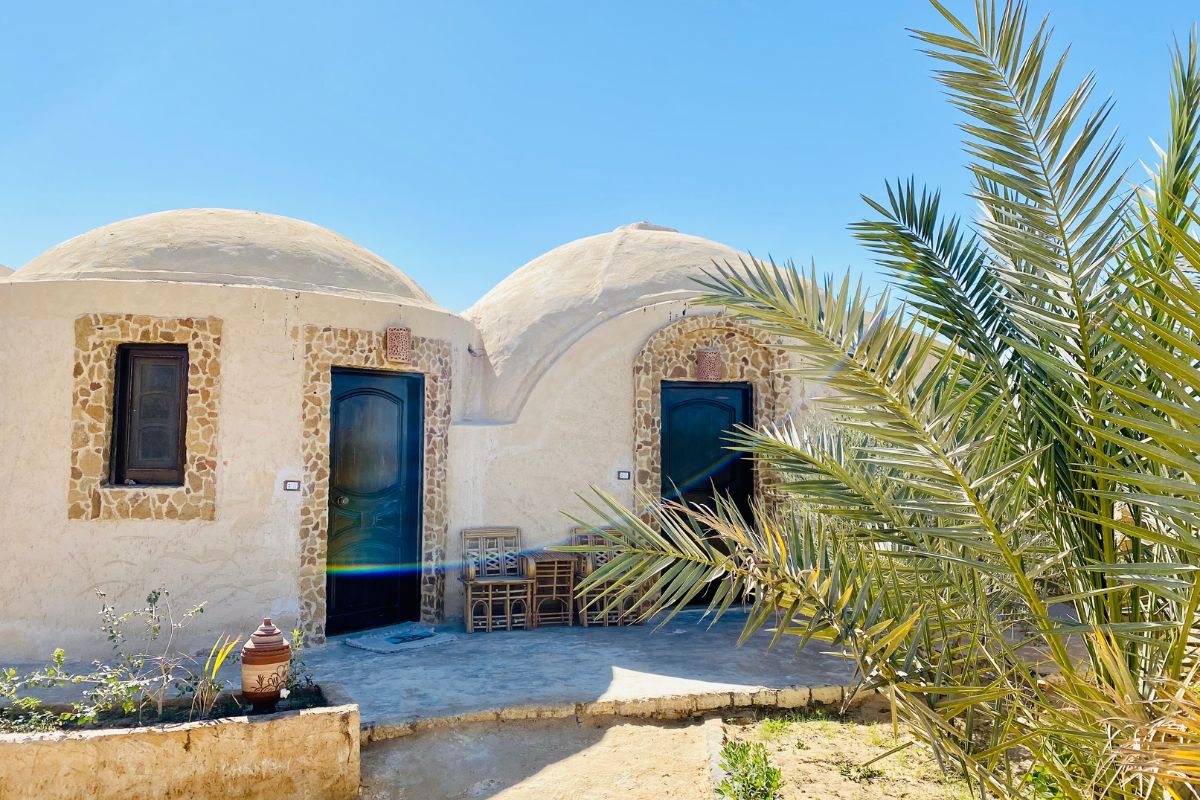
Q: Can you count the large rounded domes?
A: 2